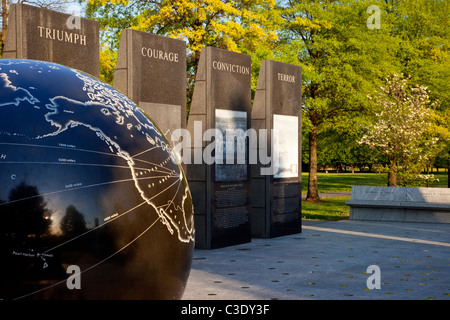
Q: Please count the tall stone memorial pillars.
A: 4